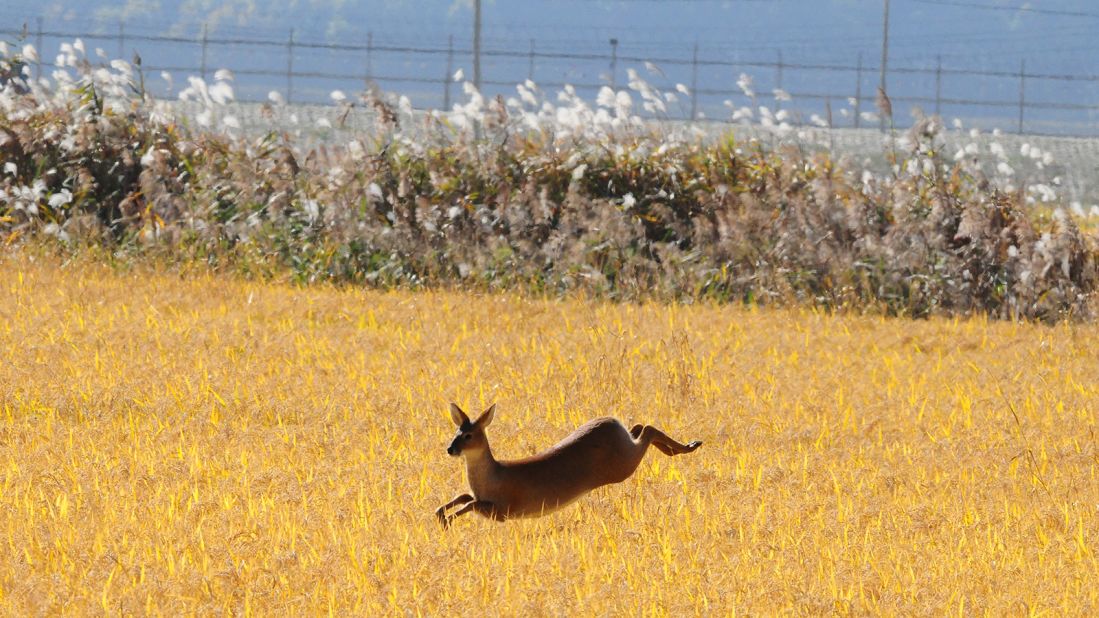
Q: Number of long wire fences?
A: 1